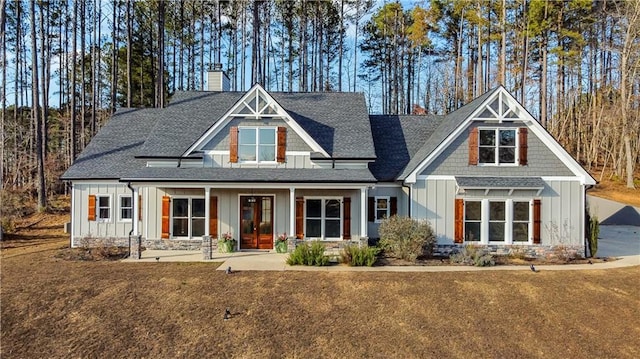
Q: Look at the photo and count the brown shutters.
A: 14